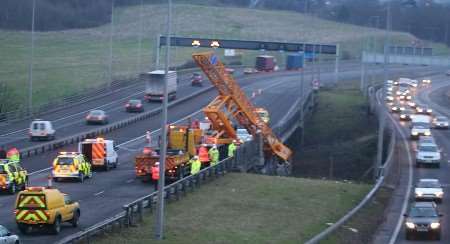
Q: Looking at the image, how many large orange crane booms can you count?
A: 1